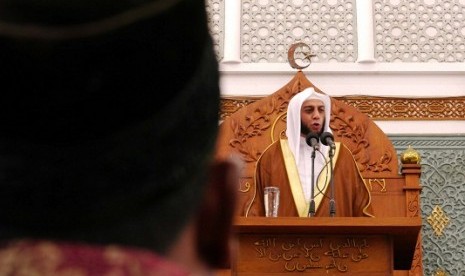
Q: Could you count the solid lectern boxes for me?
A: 1